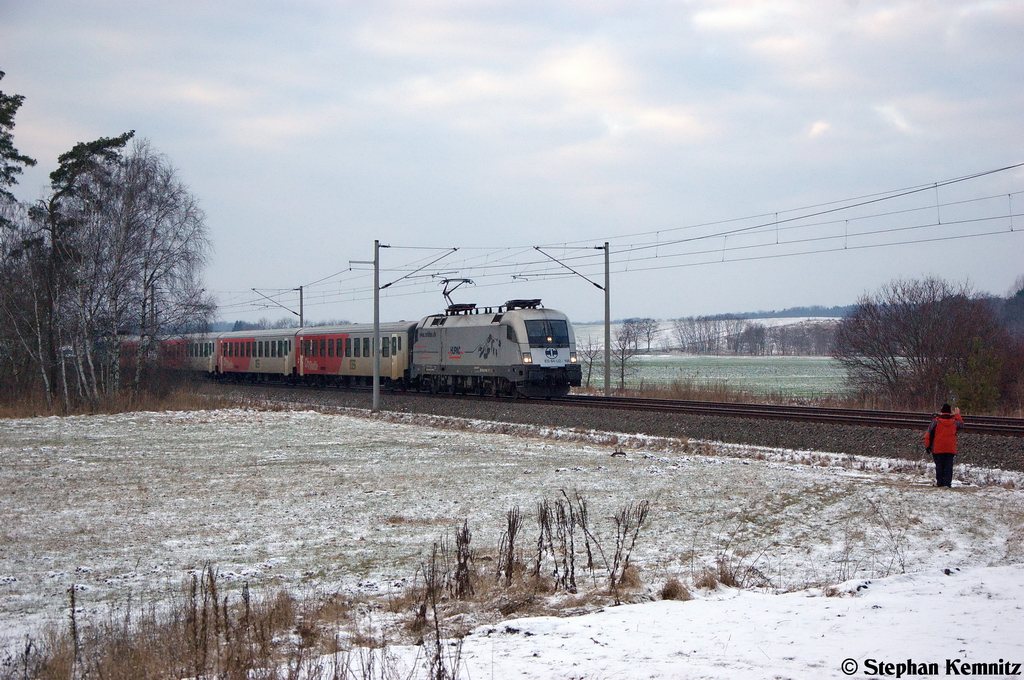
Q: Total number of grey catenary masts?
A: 3